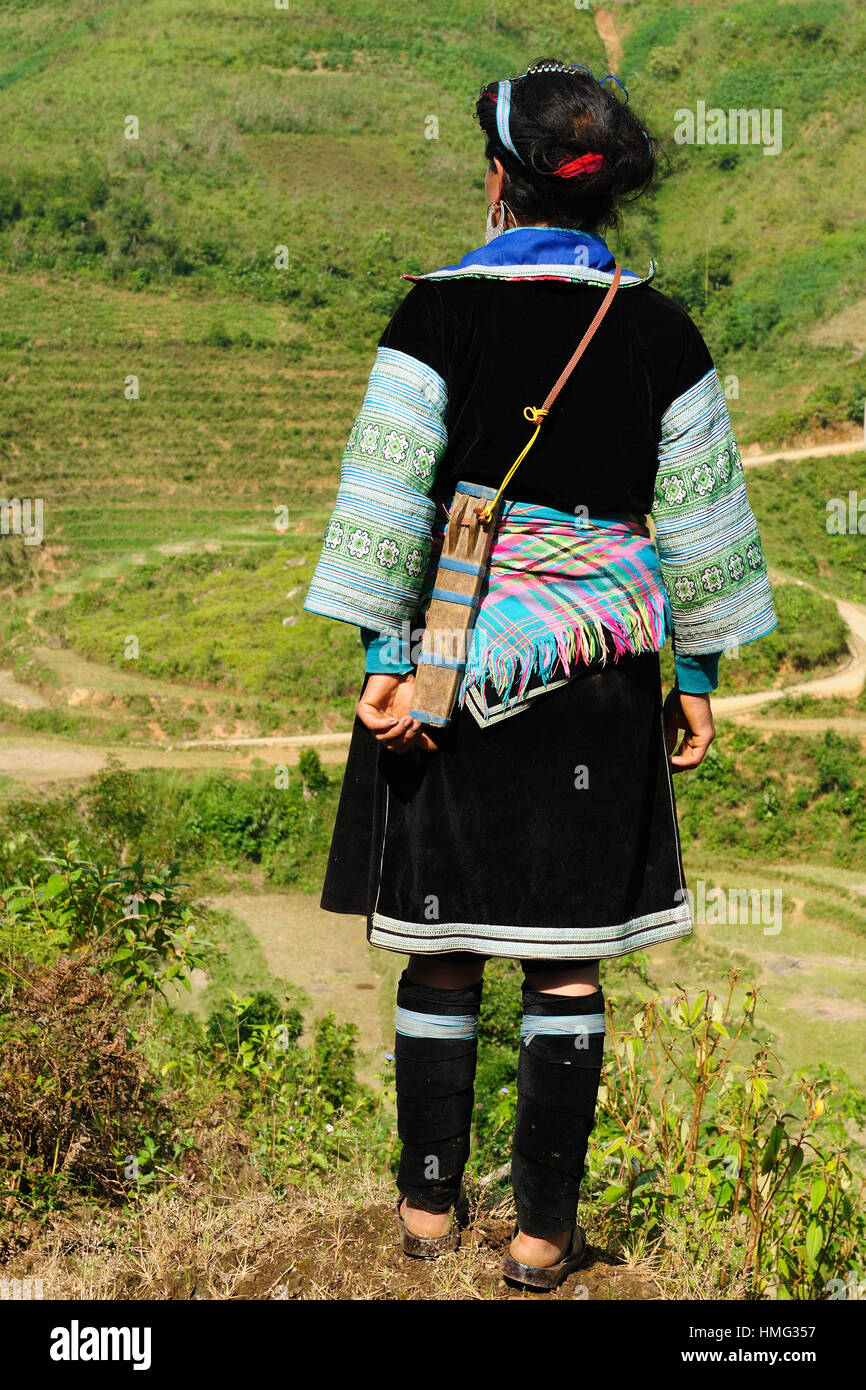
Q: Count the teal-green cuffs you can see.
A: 2